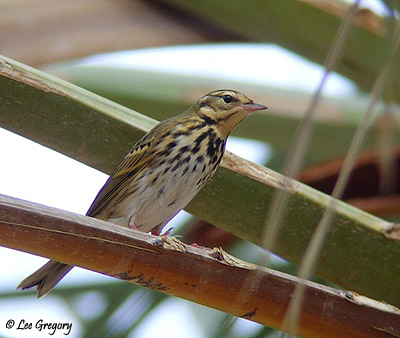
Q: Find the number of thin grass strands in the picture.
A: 2